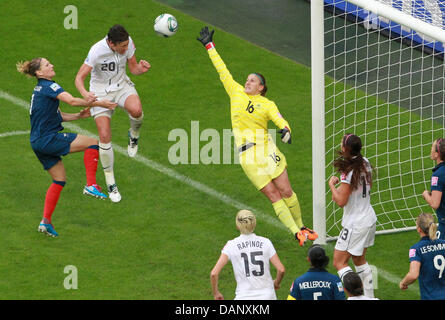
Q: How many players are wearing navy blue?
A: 4